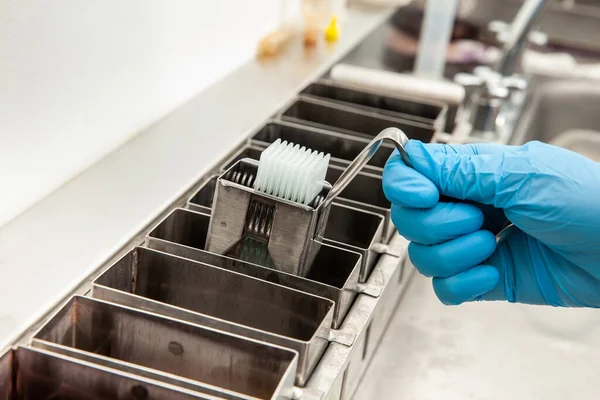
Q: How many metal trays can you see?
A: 9